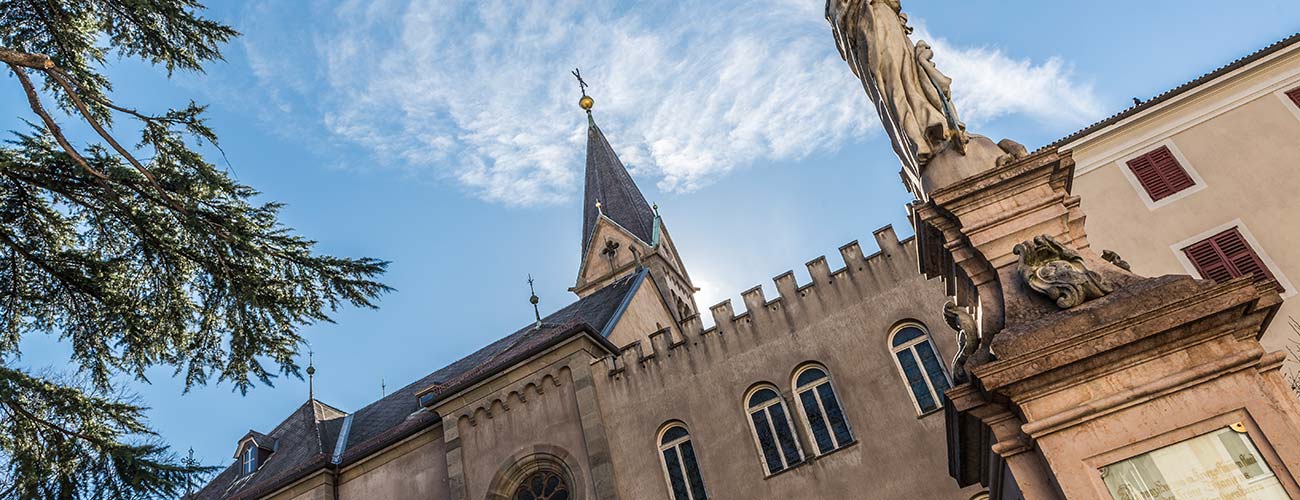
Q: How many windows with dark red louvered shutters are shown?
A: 3